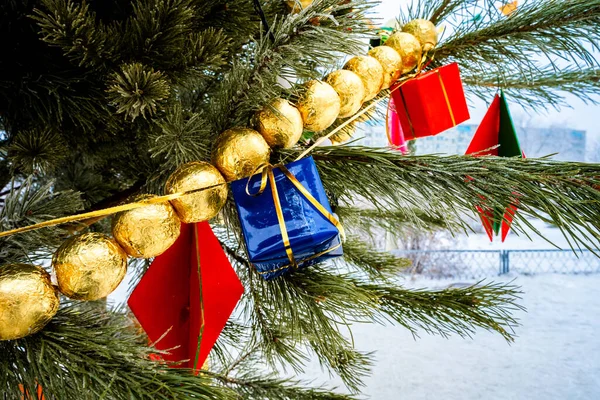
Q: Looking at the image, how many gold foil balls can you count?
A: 12